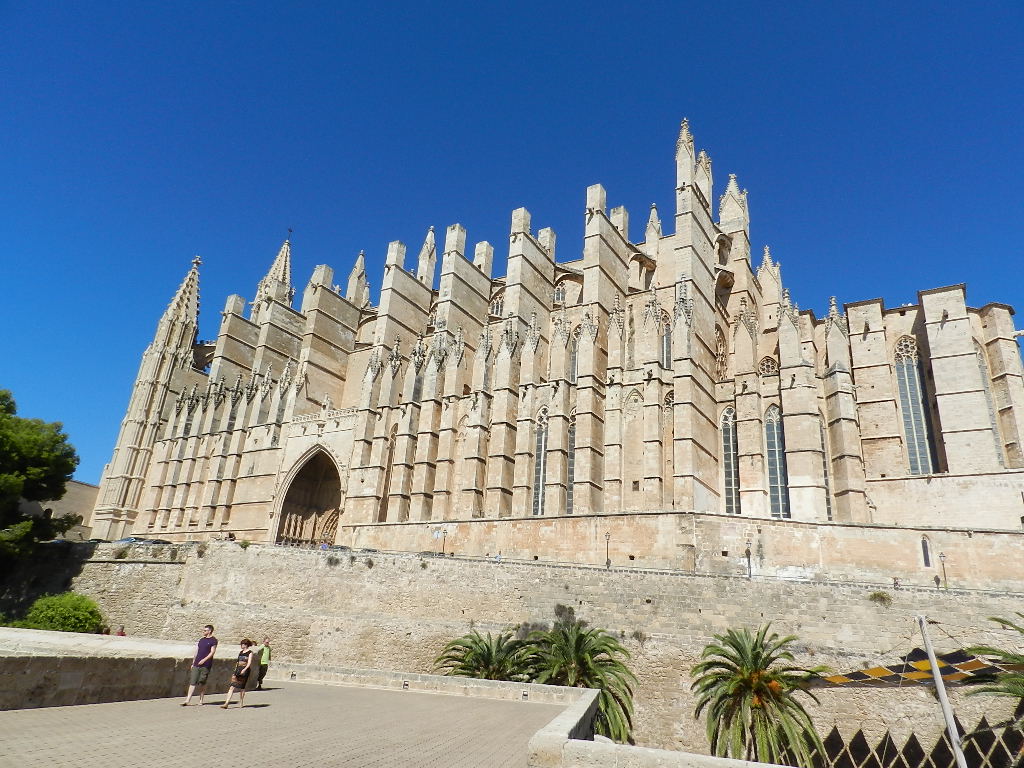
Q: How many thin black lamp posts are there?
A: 4